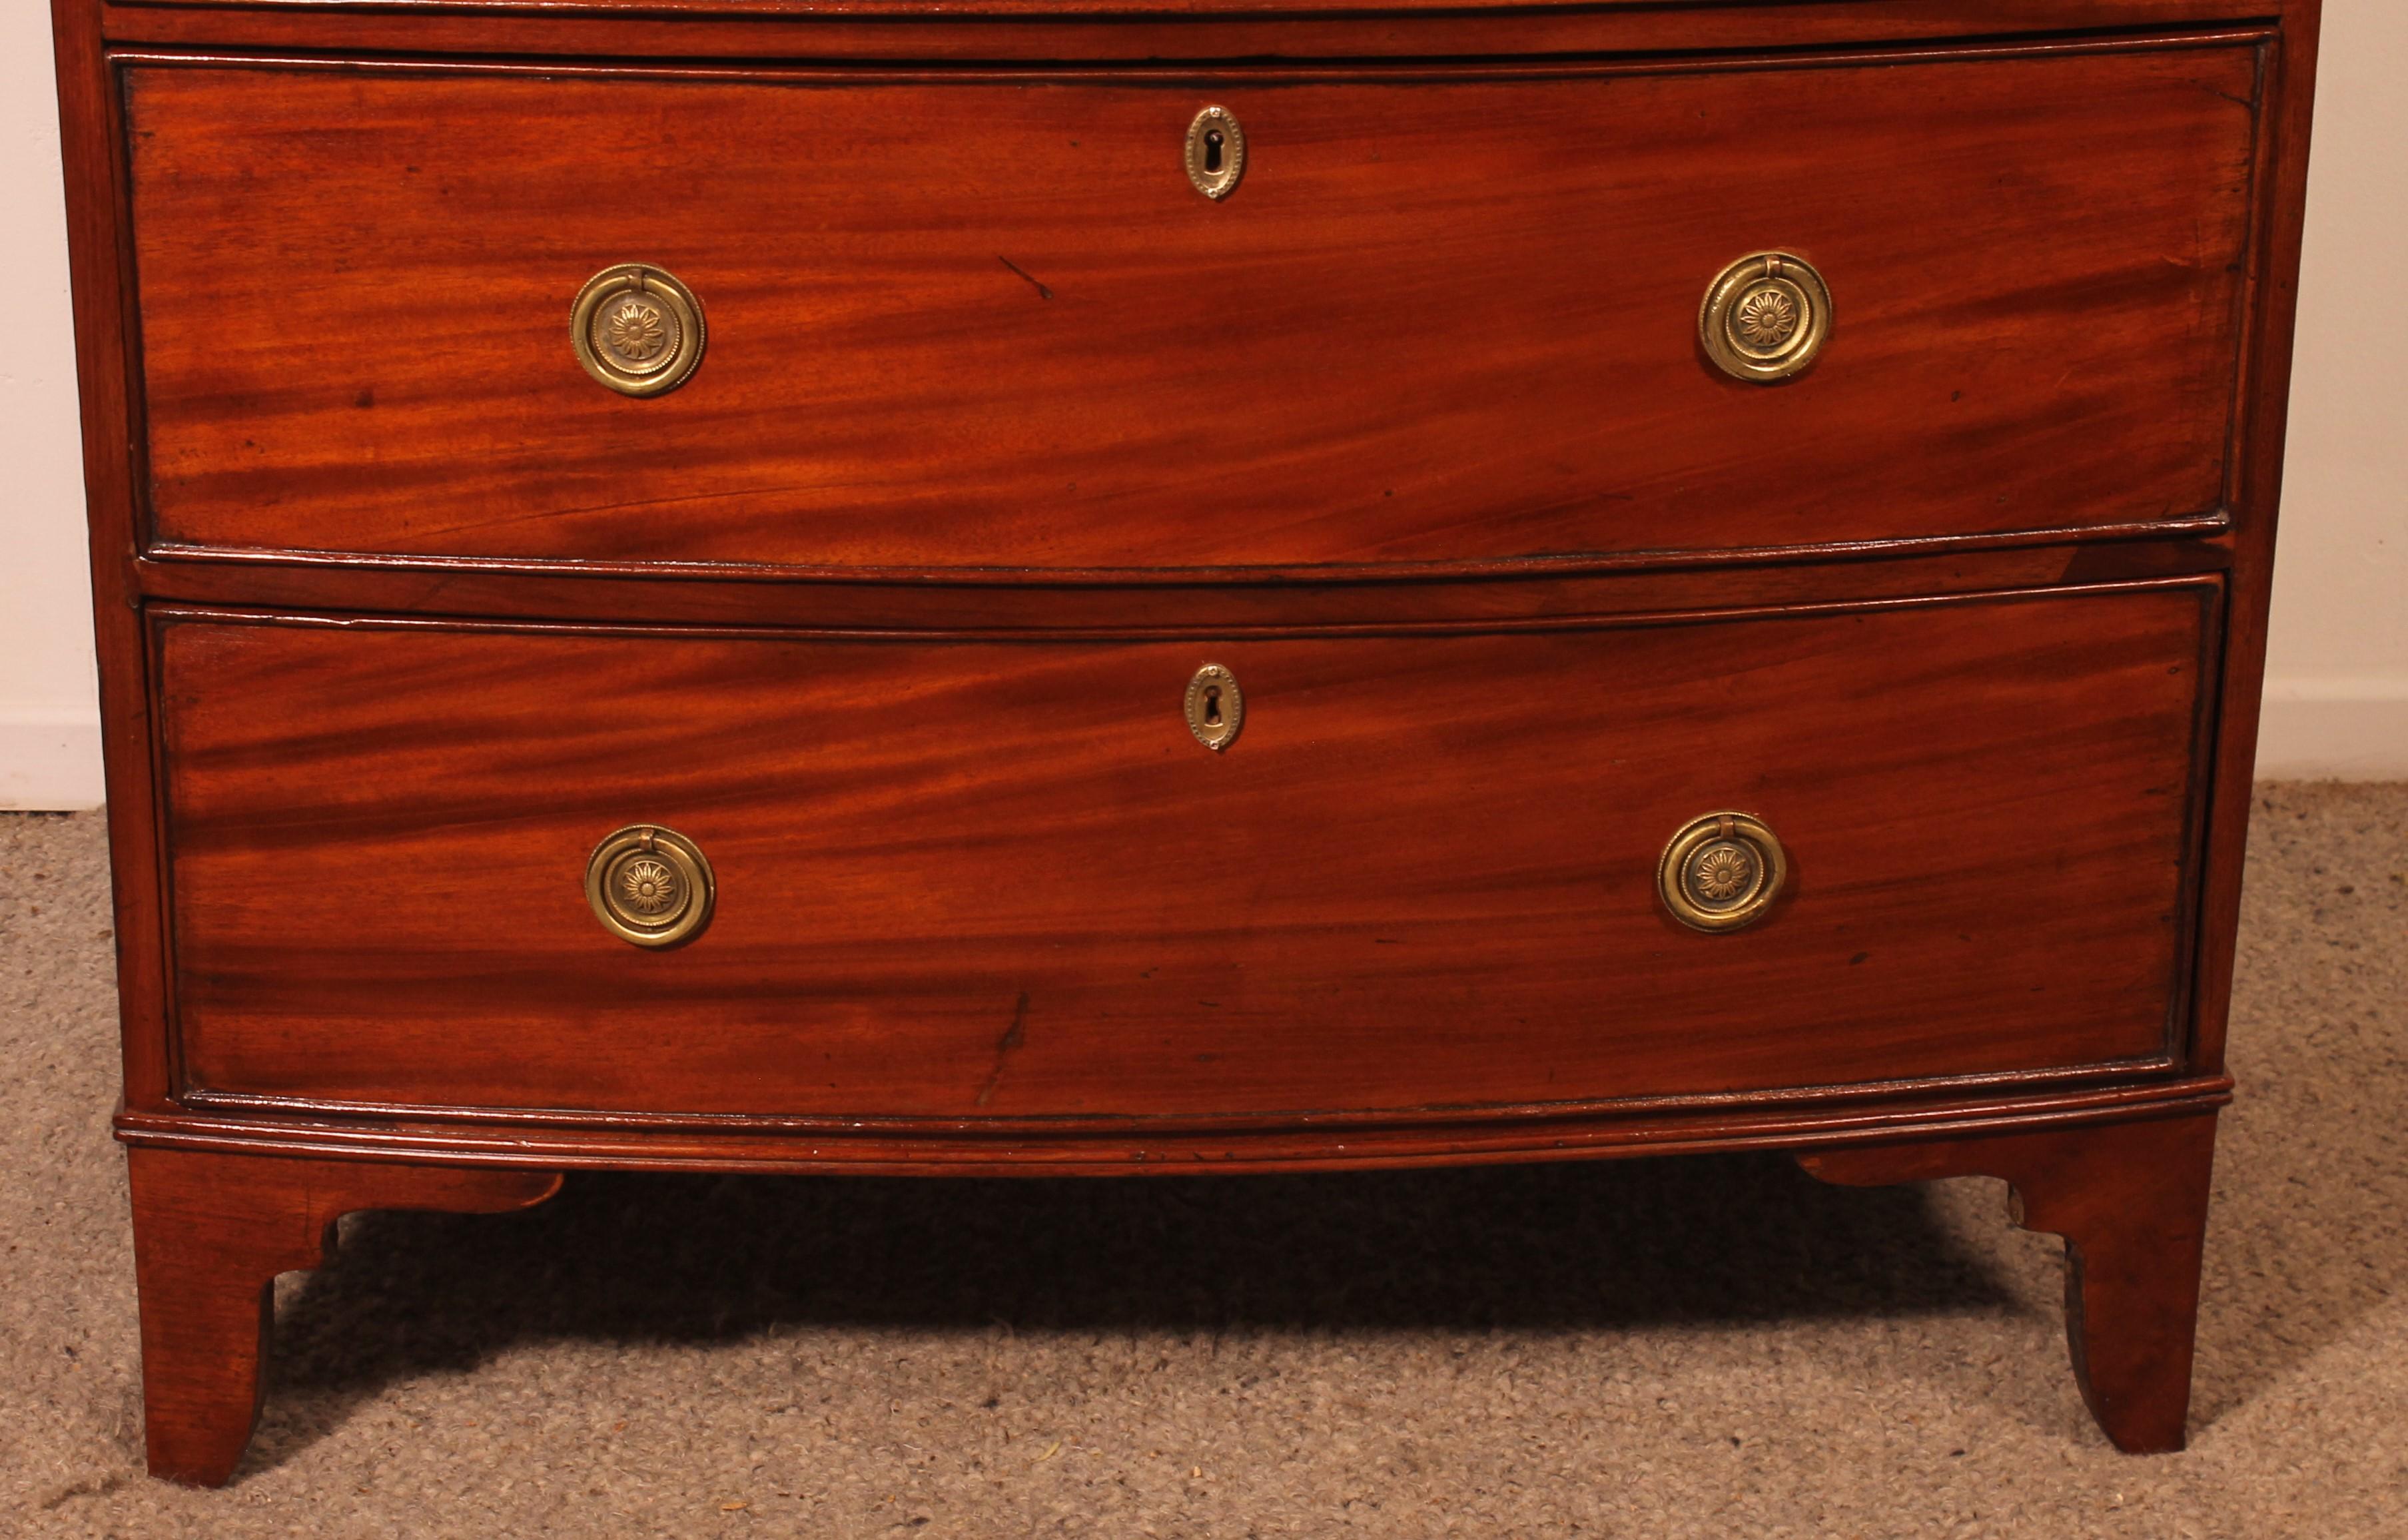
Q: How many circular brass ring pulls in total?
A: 4